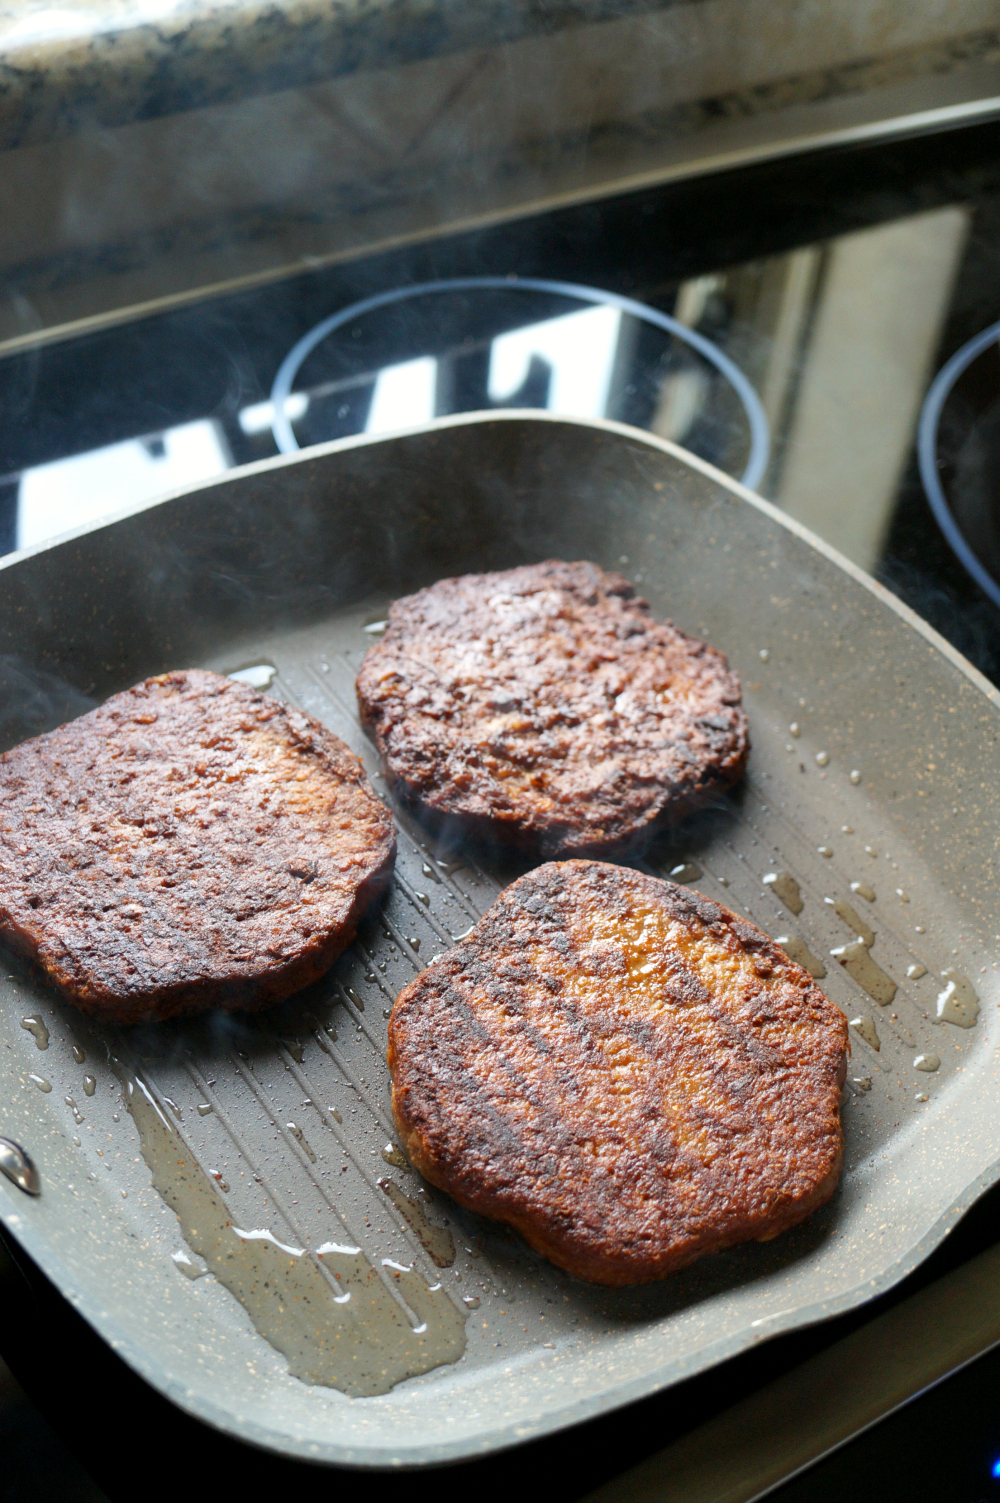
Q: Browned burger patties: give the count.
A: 3